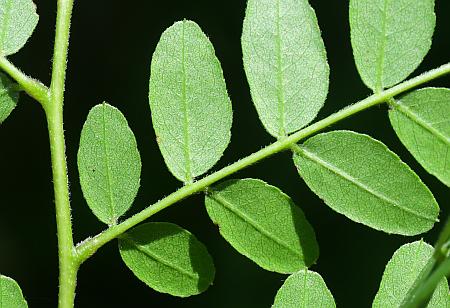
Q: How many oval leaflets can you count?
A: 13